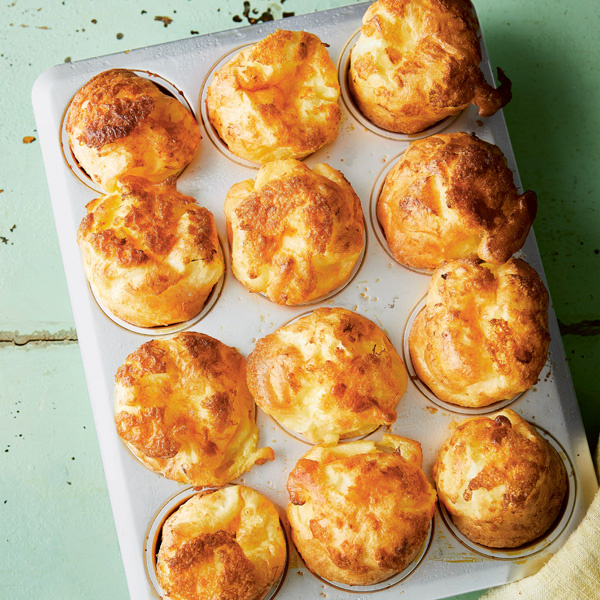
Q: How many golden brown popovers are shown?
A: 12